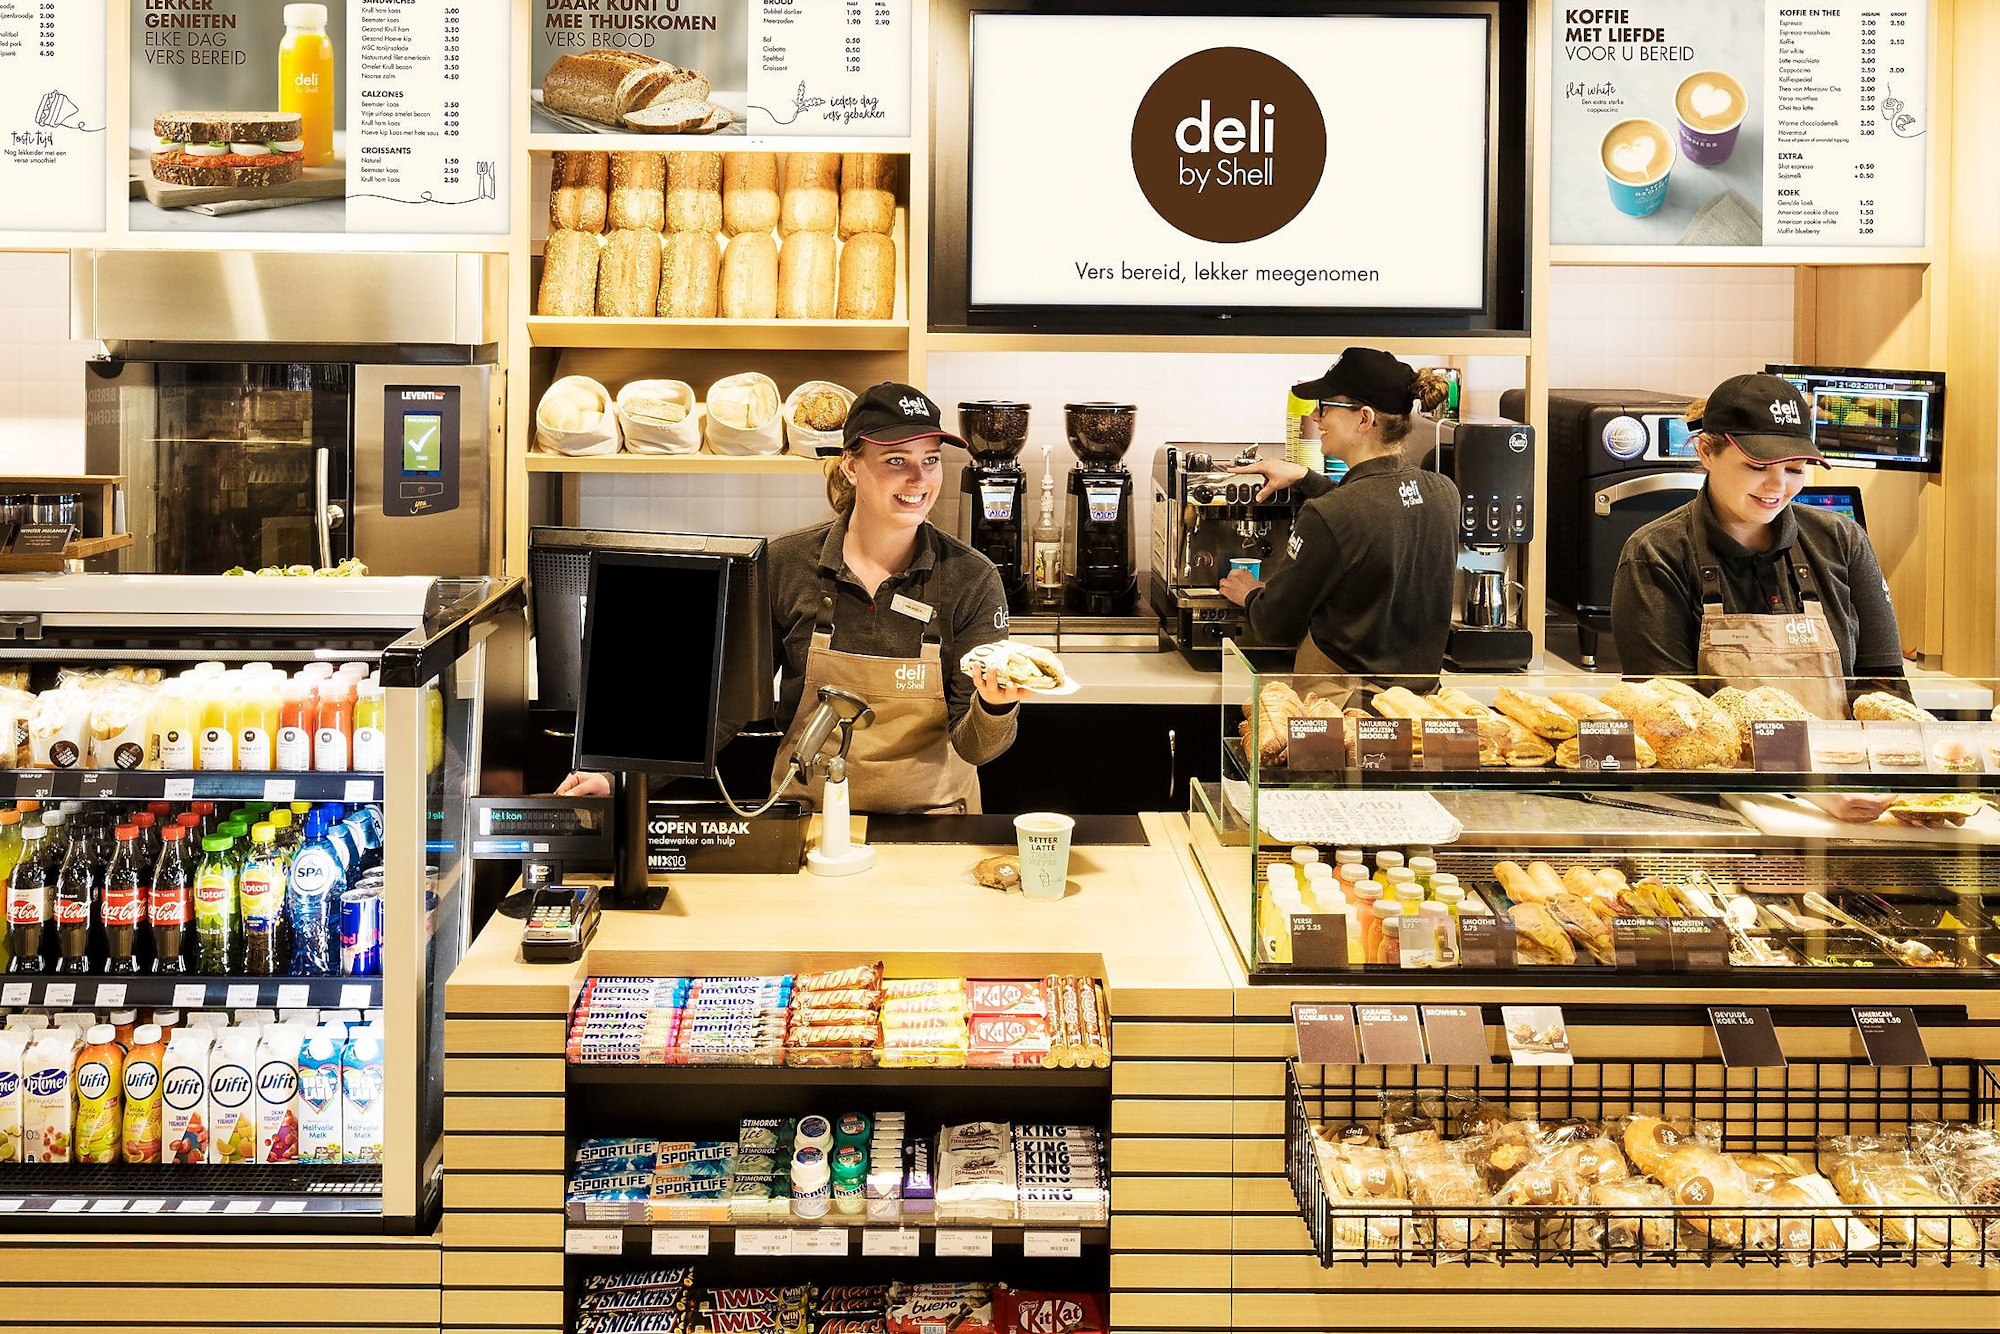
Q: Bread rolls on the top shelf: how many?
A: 12